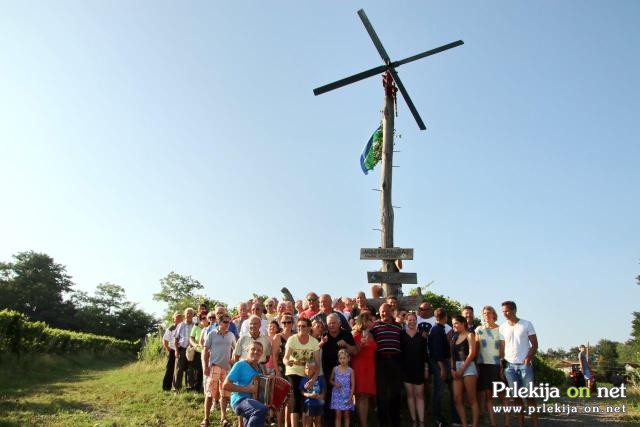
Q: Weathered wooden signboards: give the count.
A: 2